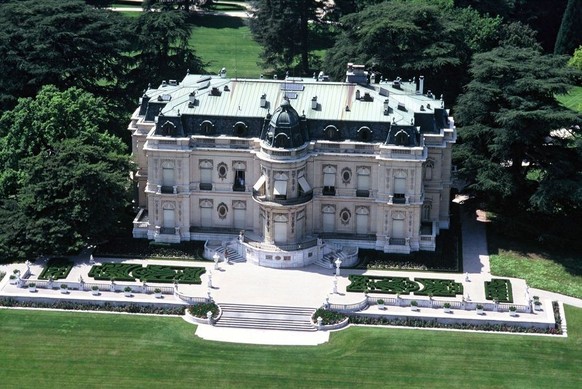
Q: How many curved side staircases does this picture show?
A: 2